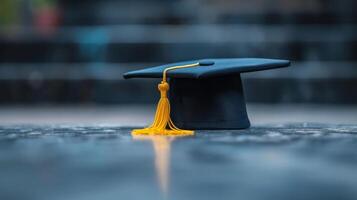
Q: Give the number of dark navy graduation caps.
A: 1